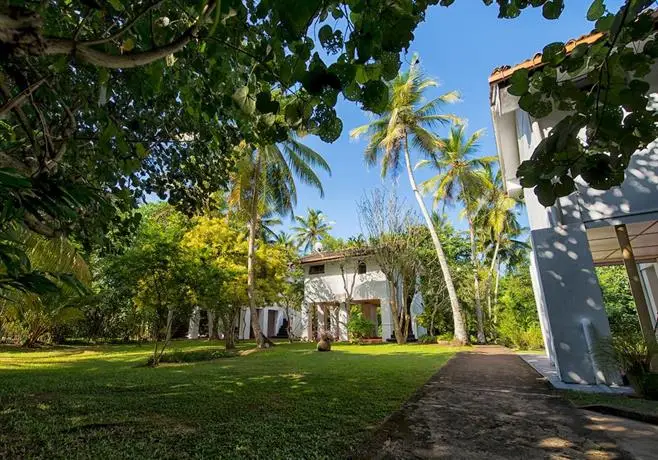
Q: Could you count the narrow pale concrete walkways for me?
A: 1